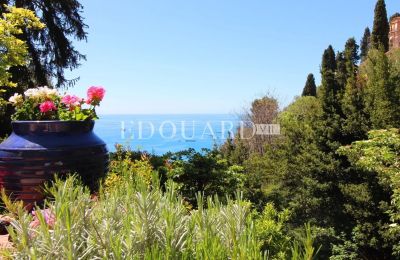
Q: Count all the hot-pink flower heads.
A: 3